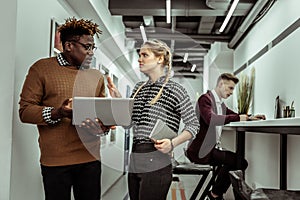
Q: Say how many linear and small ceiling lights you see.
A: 5